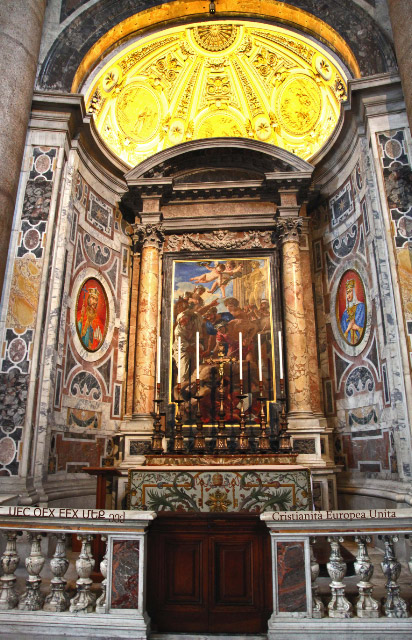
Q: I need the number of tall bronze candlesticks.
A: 6